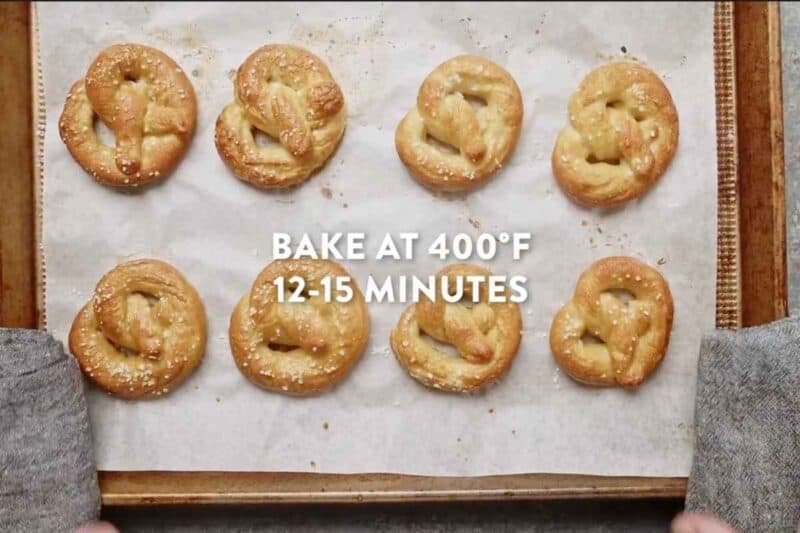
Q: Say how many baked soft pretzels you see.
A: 8